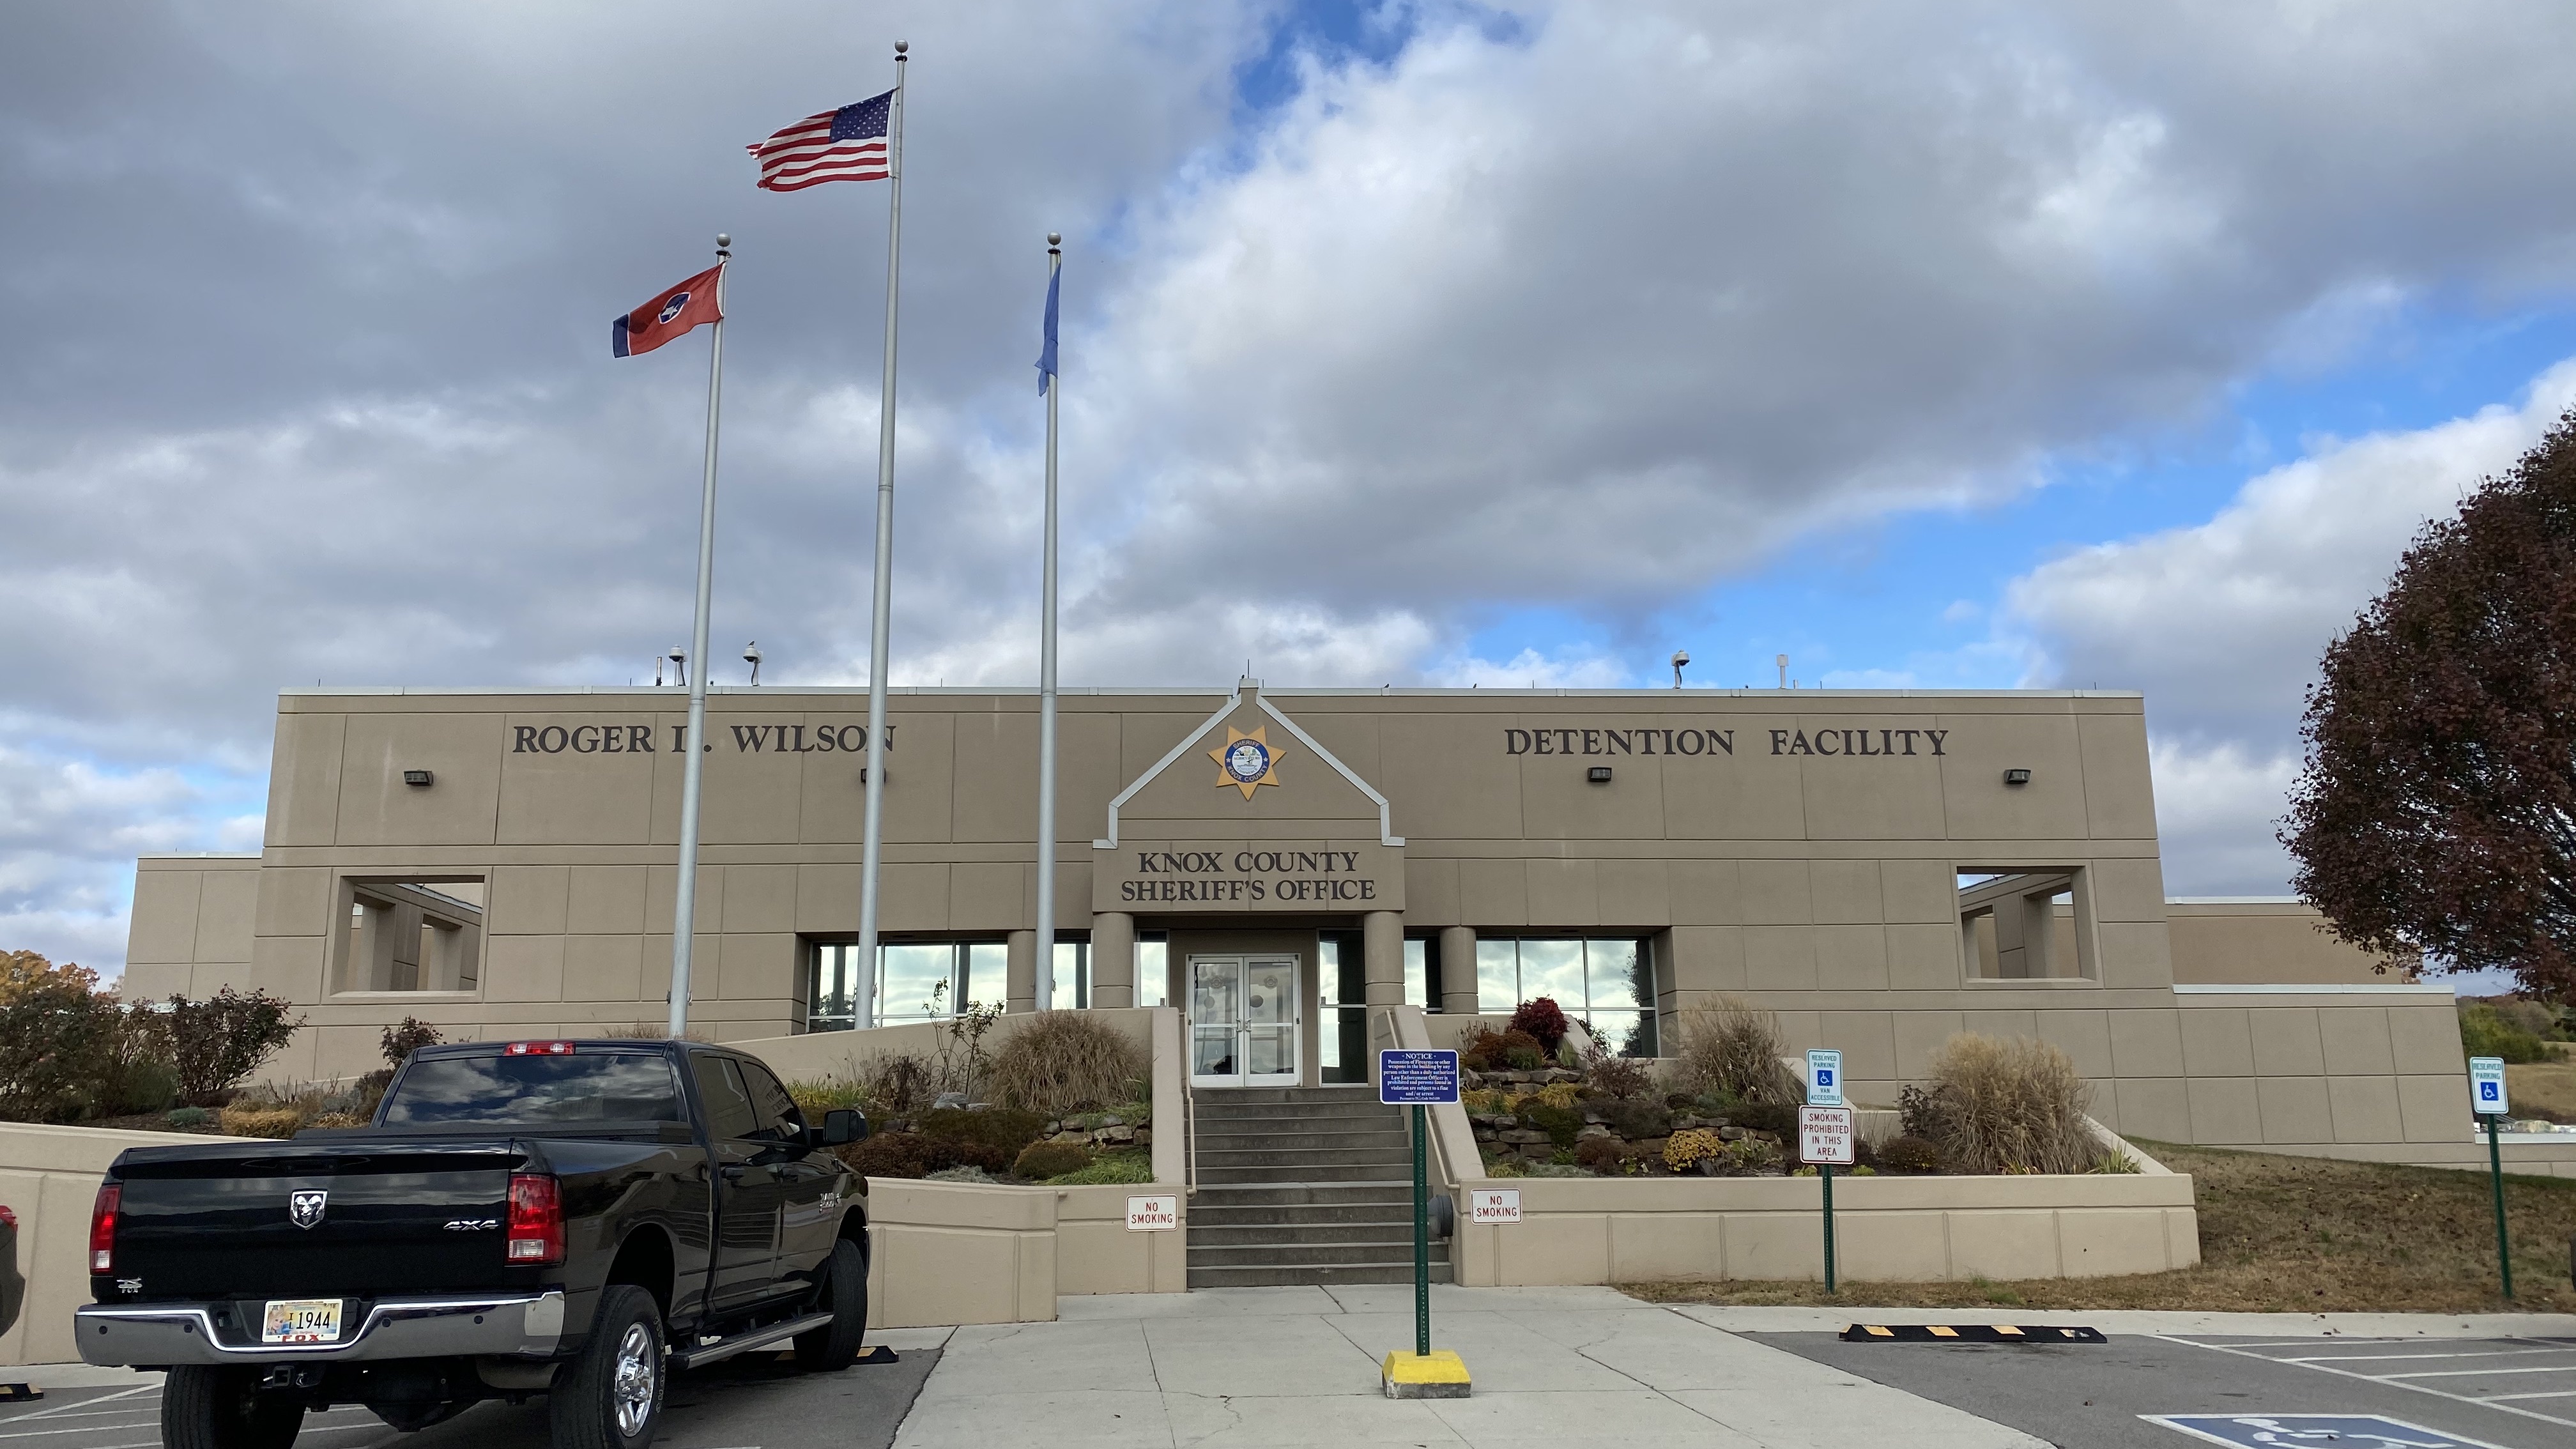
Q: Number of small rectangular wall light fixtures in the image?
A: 4